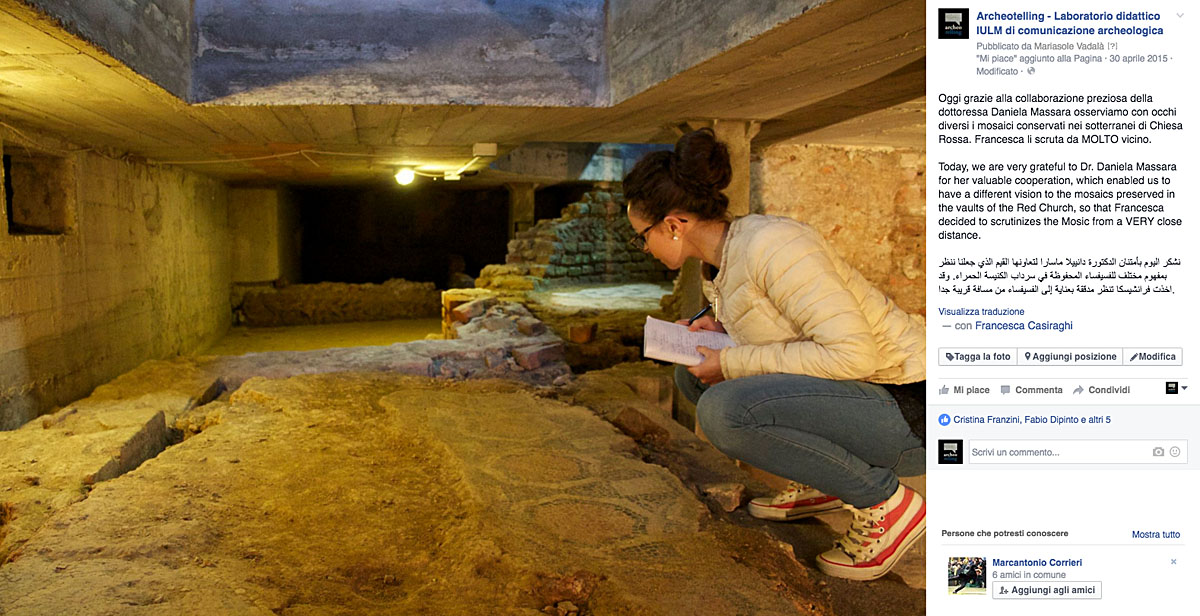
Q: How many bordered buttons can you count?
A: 4